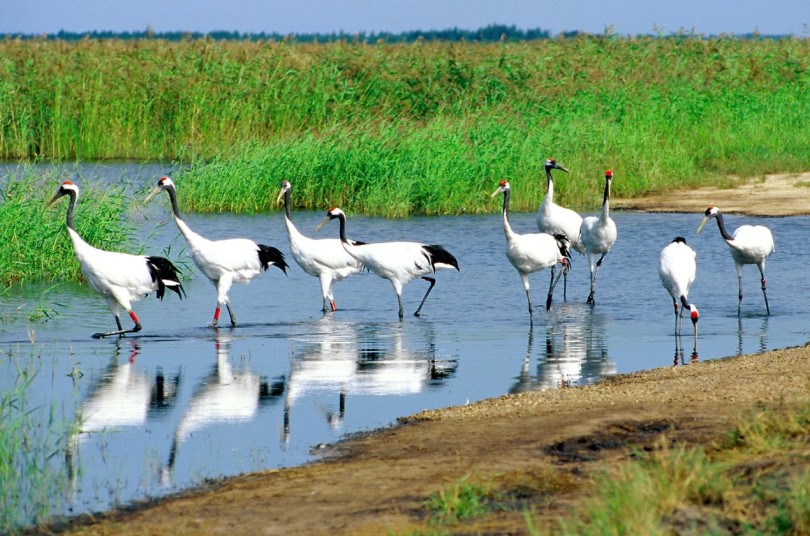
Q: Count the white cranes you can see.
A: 9